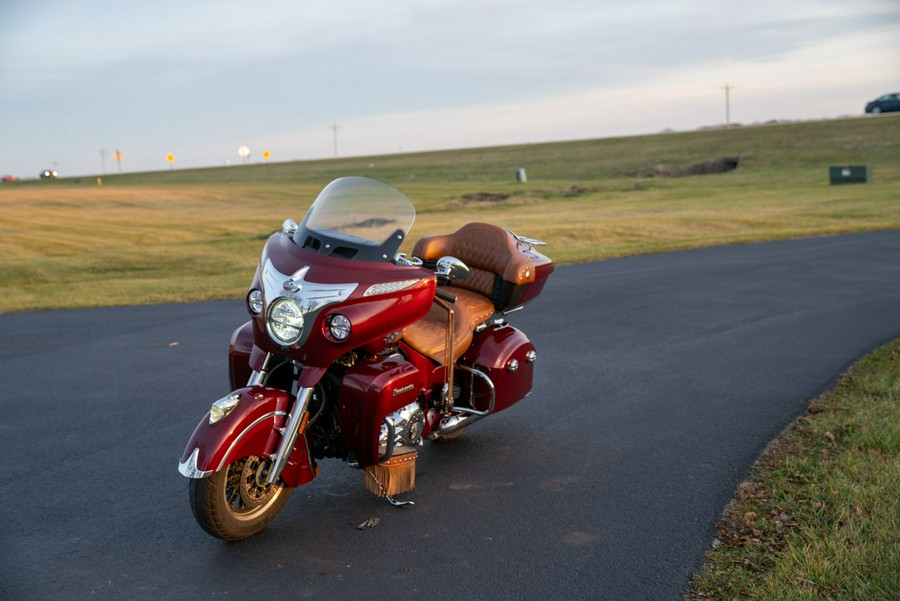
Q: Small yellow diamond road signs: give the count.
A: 3